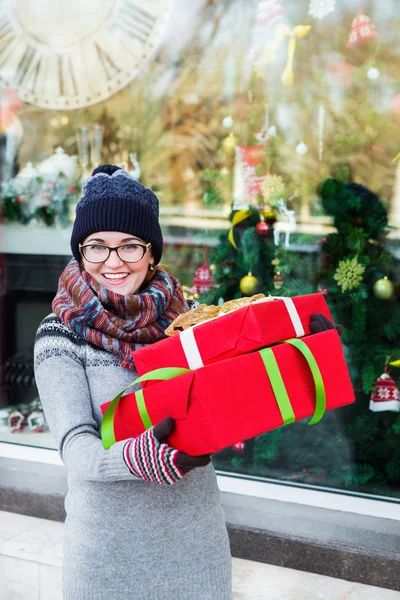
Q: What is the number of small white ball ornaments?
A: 3